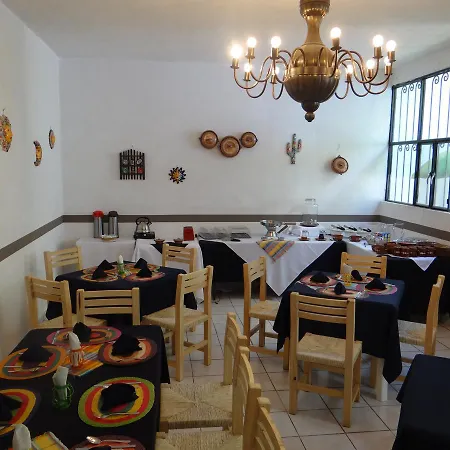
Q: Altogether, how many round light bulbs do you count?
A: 11